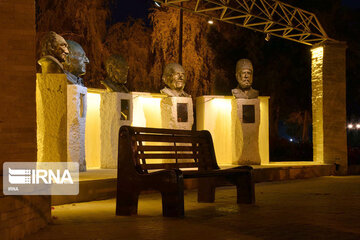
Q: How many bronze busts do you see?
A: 5